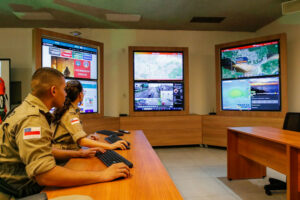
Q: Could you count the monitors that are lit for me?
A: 6